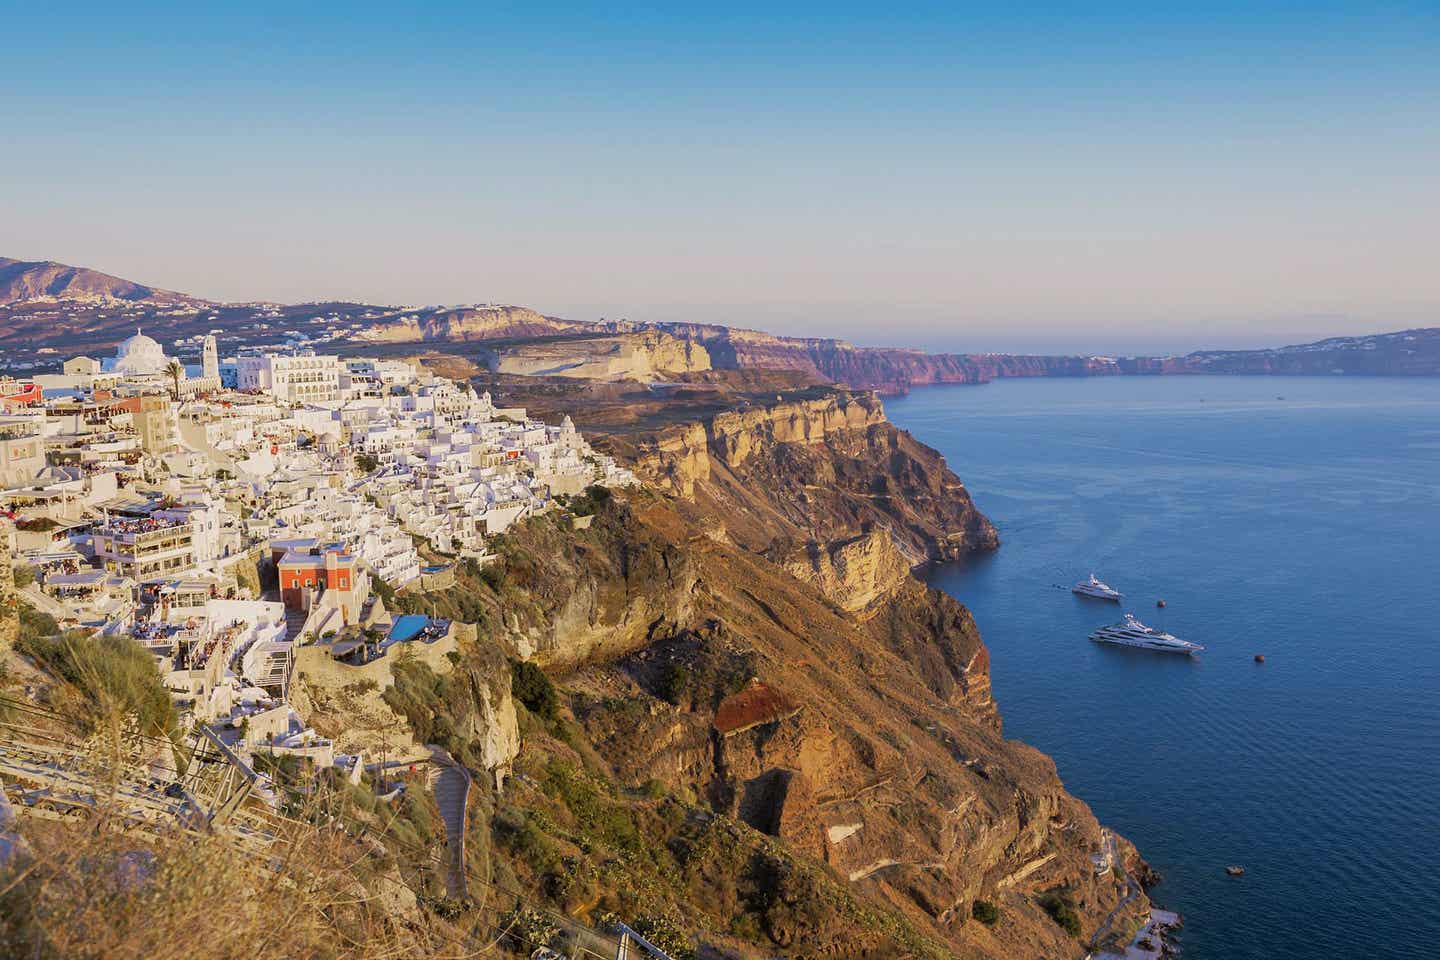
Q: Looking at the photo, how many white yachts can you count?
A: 2